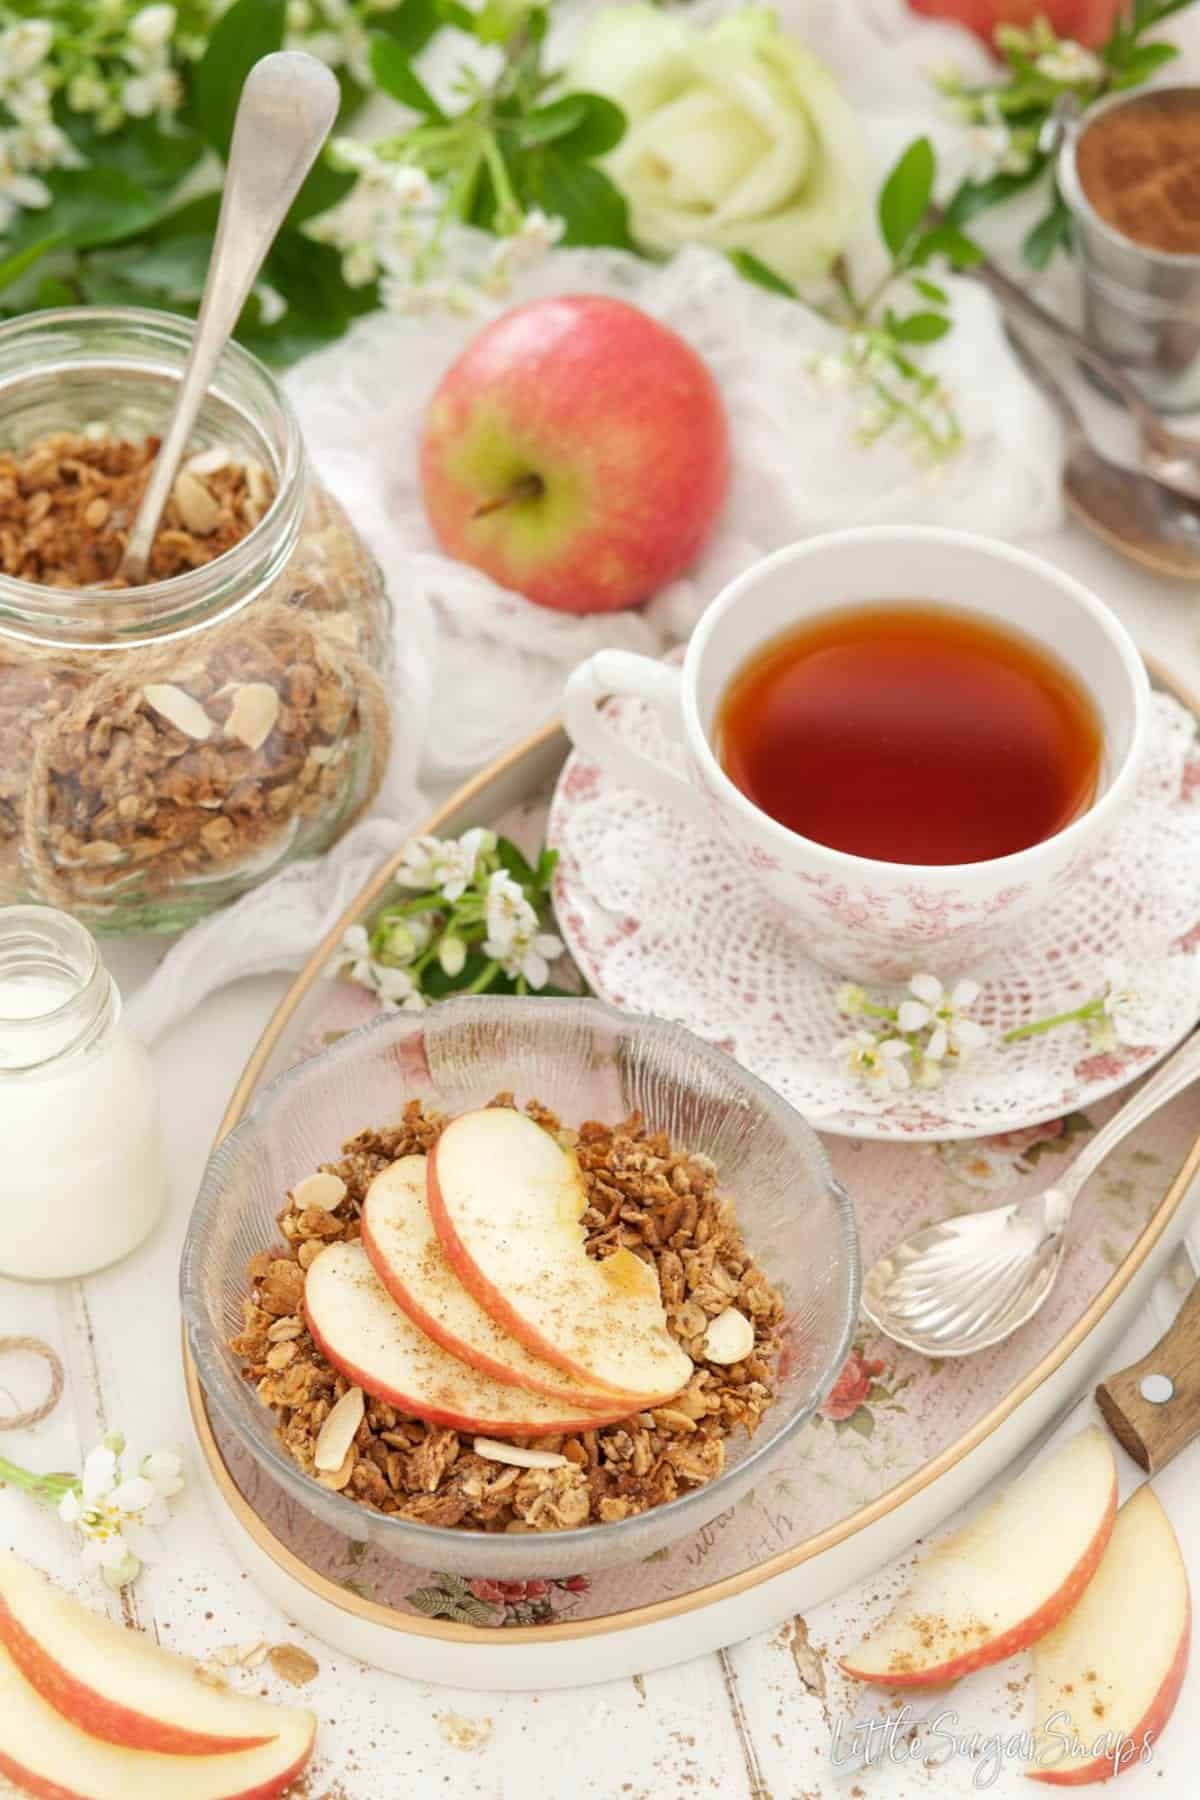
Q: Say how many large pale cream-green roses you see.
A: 1